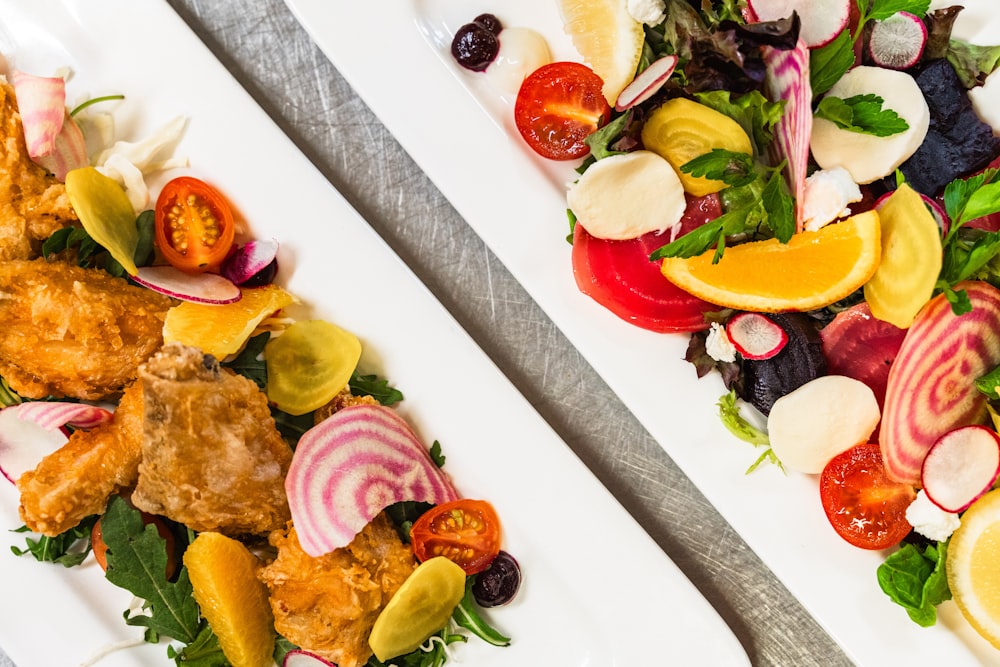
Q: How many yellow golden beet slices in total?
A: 5